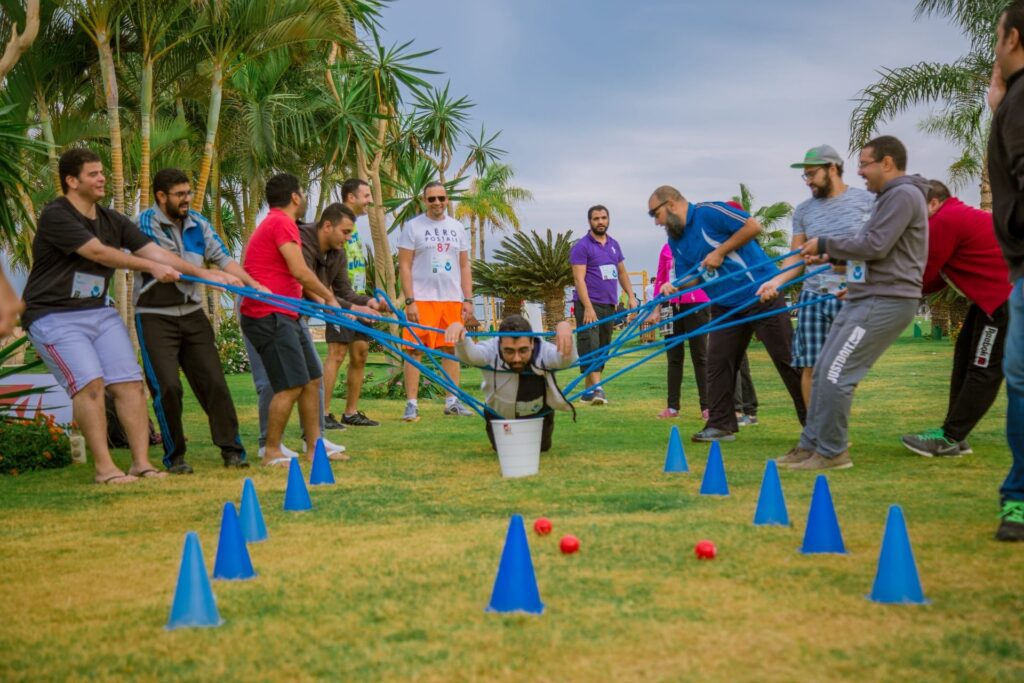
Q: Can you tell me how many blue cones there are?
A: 11